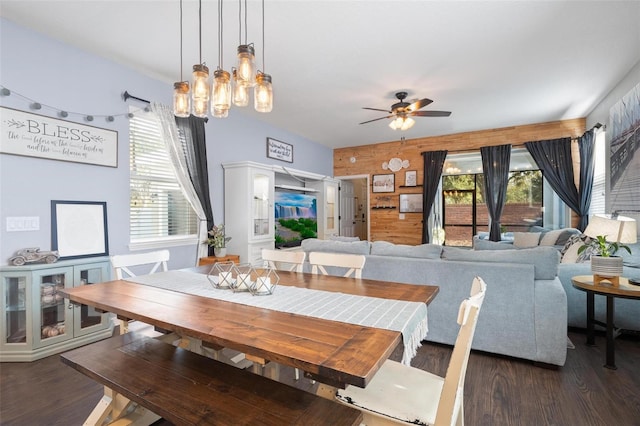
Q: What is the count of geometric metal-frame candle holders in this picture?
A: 3